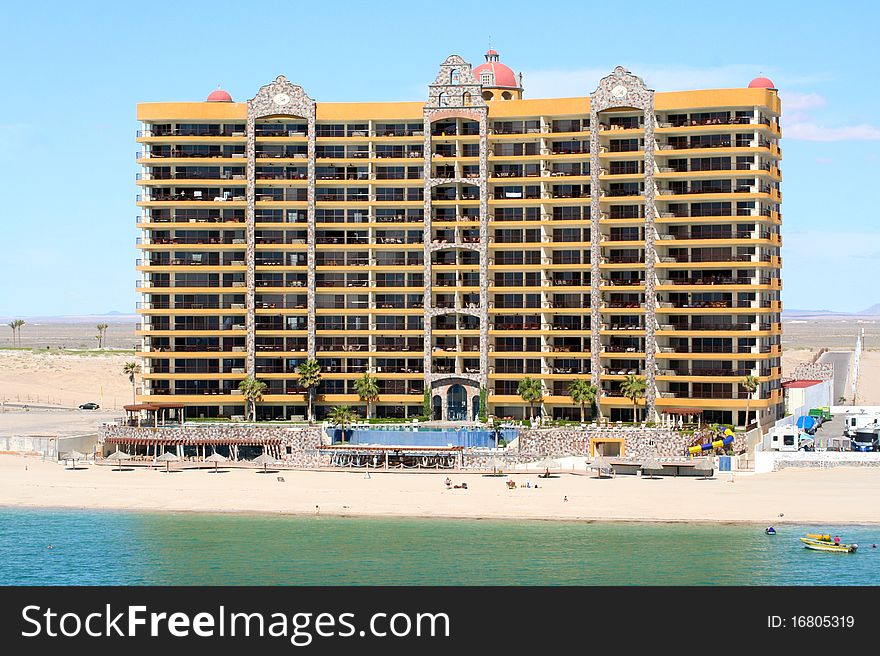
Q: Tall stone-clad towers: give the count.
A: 3